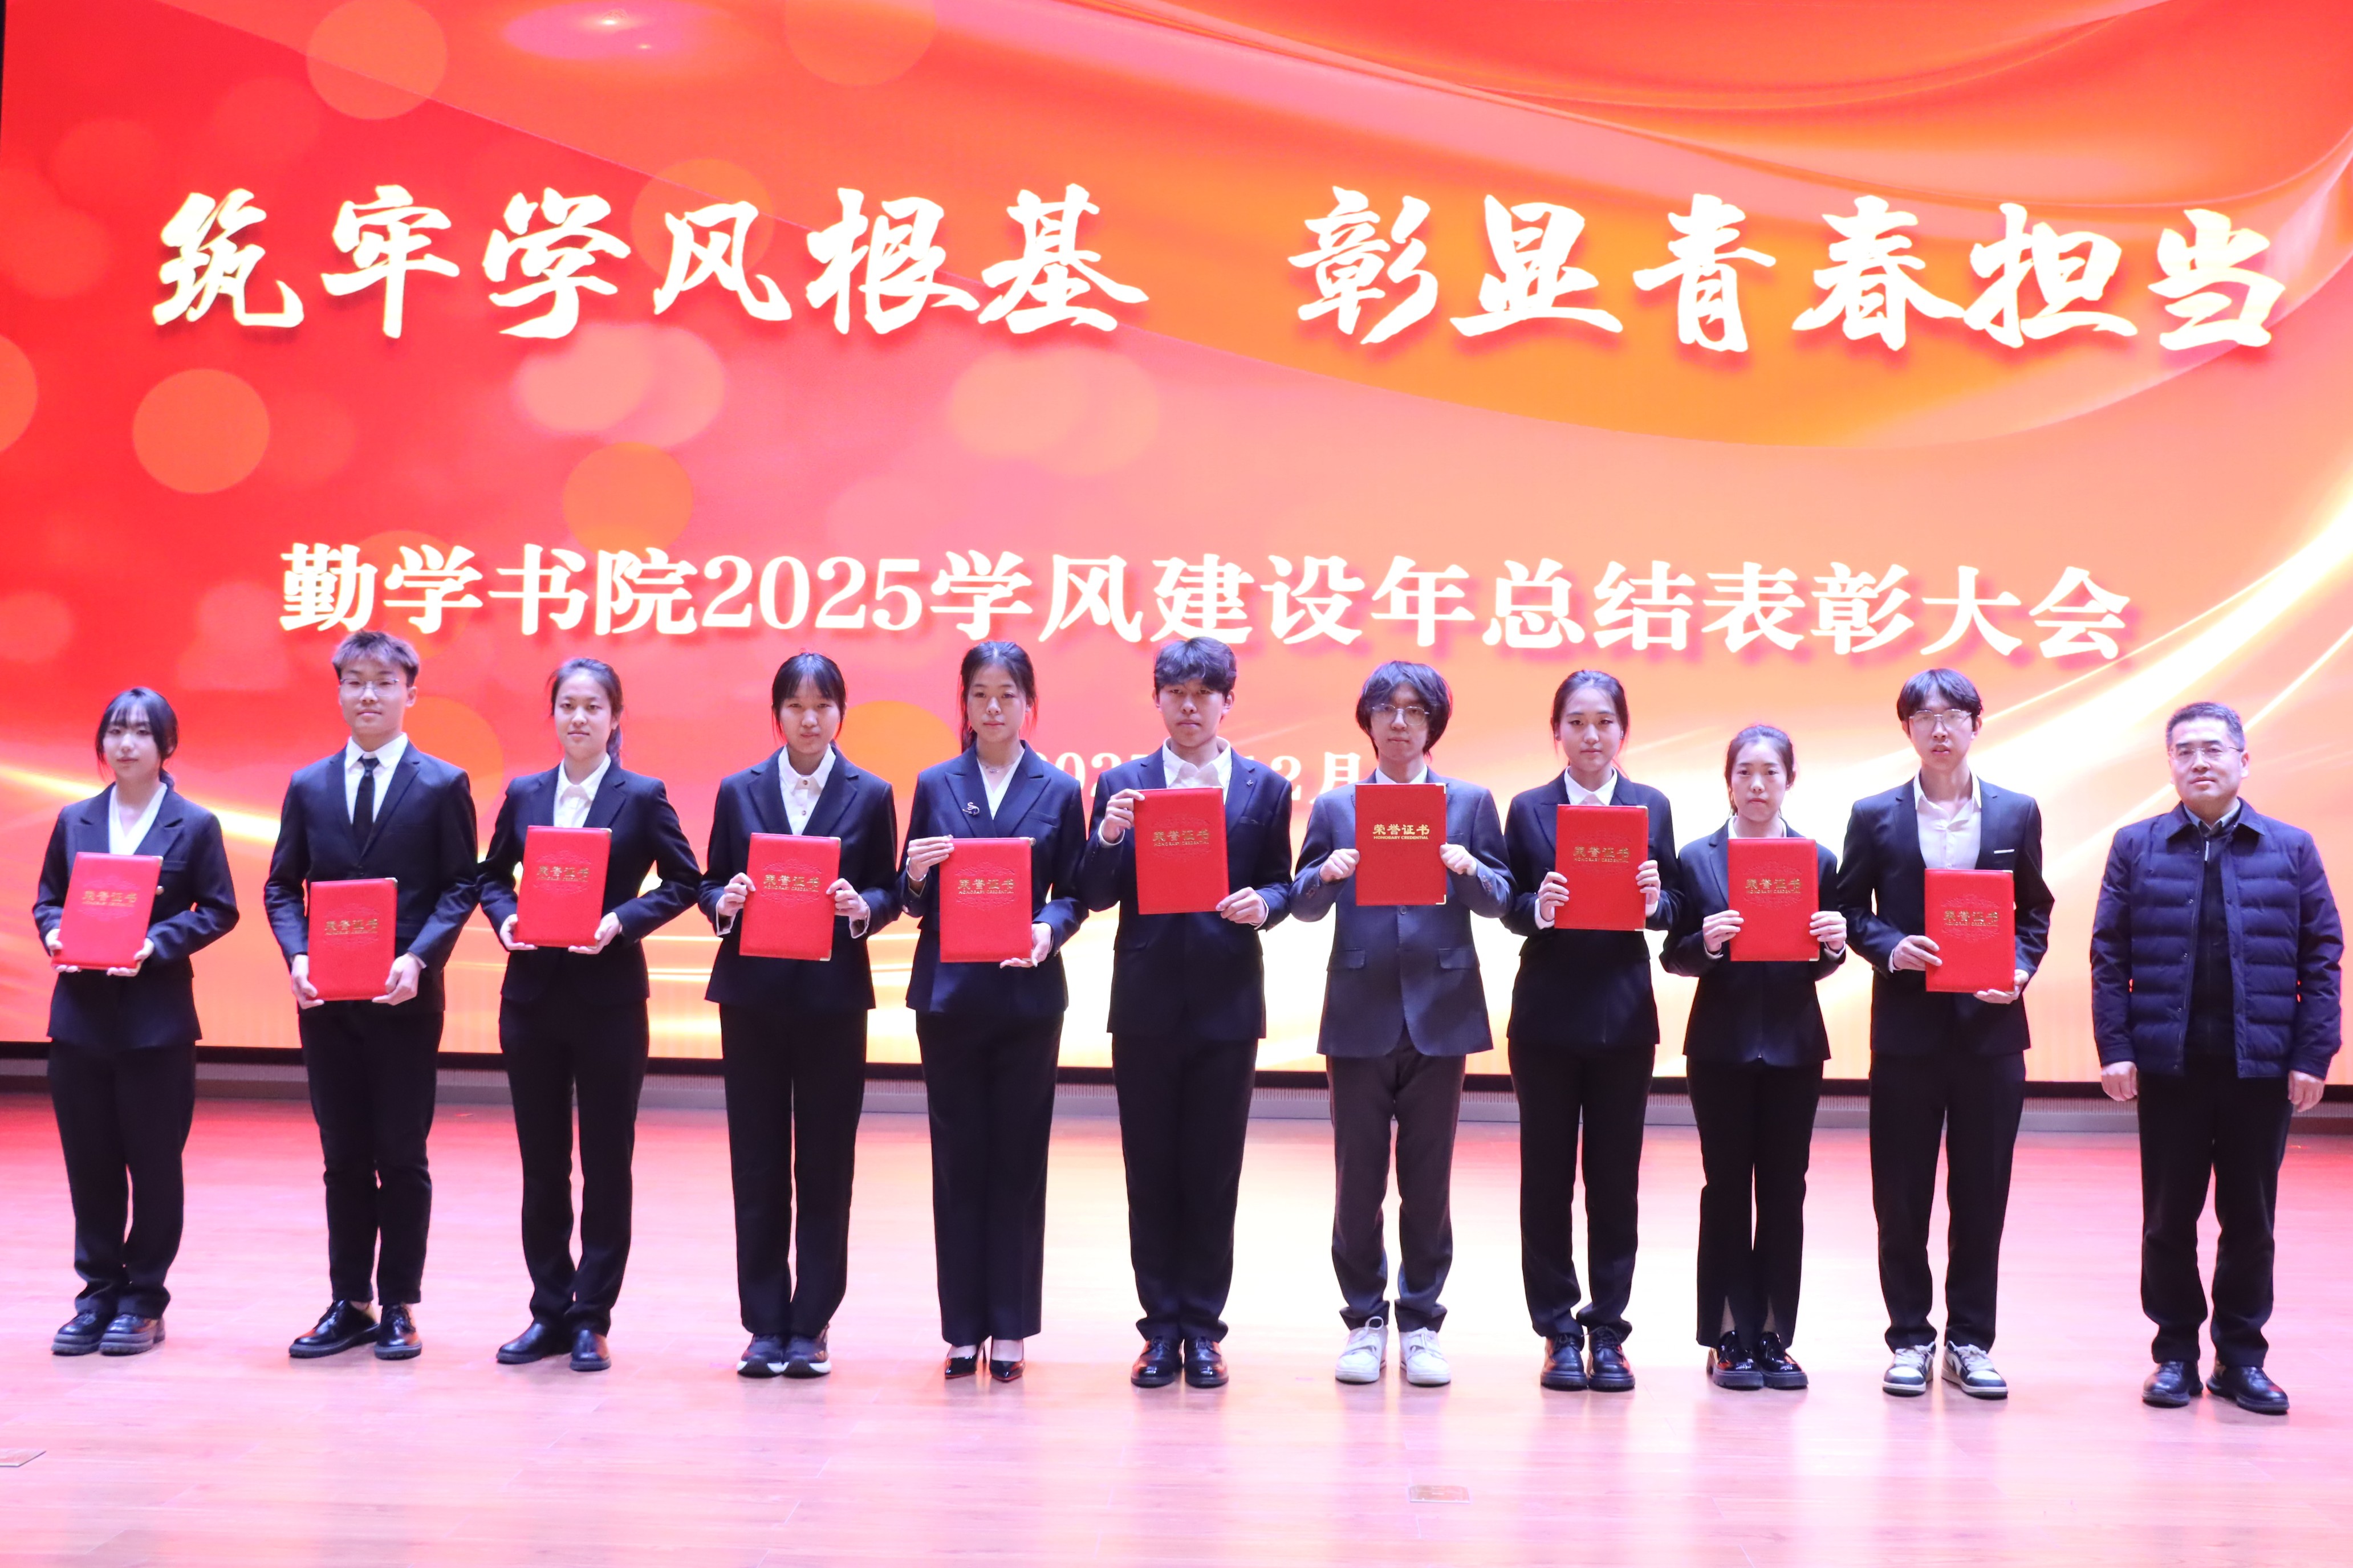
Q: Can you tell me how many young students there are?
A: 10